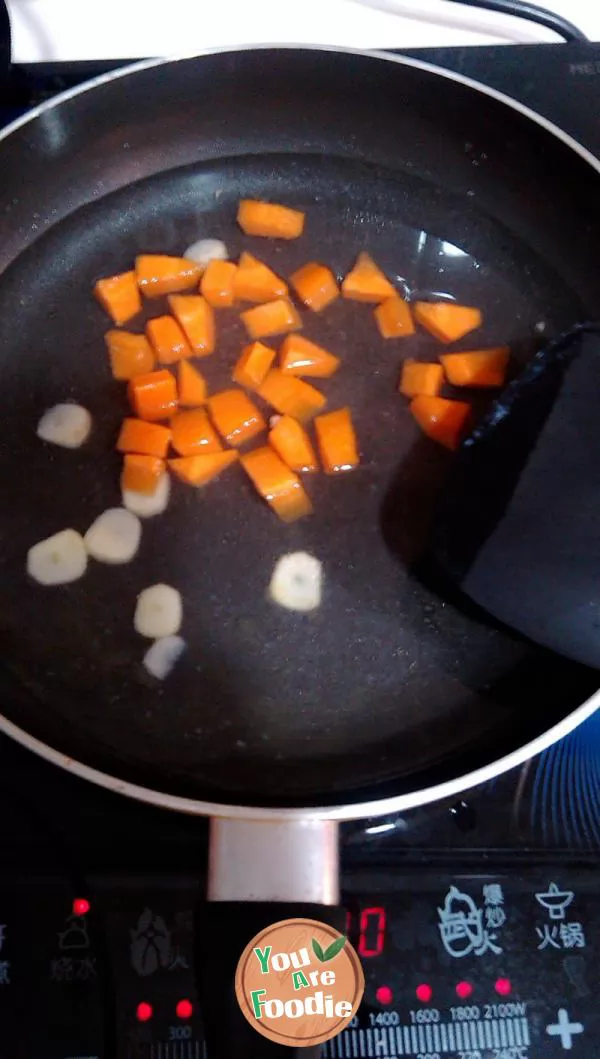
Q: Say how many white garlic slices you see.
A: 8